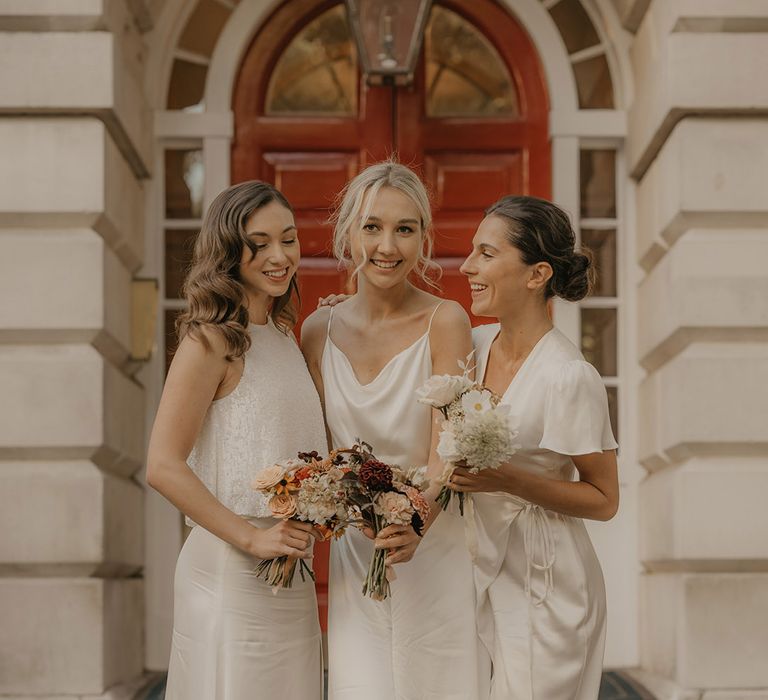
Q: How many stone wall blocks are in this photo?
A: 14